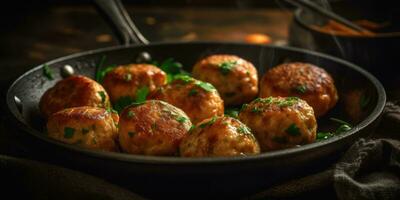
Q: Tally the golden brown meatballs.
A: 9